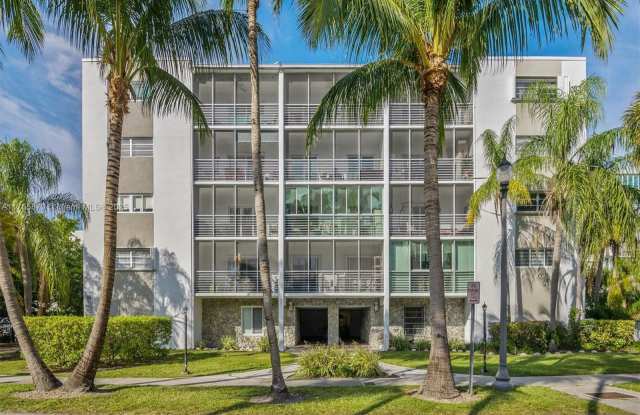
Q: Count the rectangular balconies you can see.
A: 12